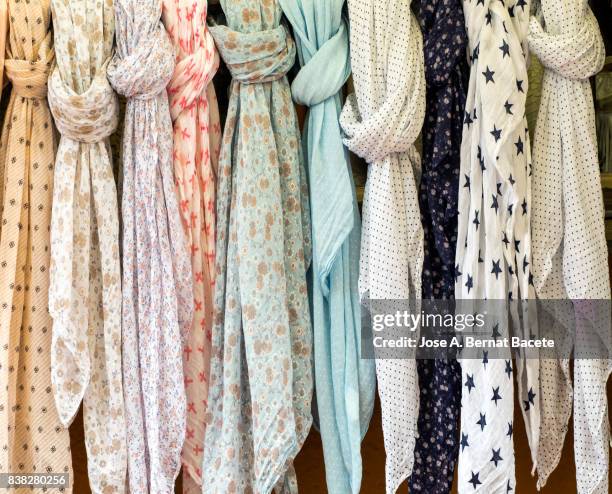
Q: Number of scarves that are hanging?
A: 10